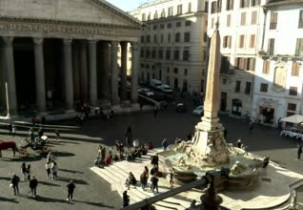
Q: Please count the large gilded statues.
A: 0